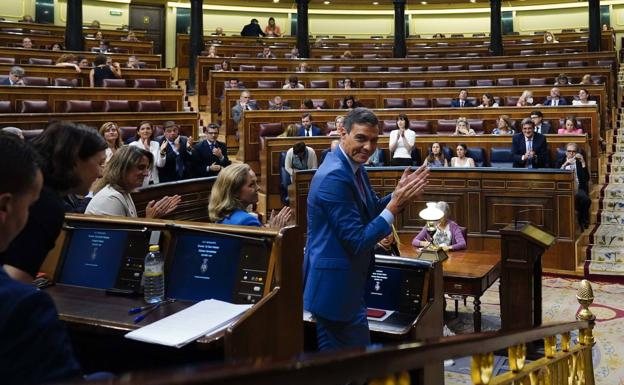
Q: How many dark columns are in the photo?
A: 6